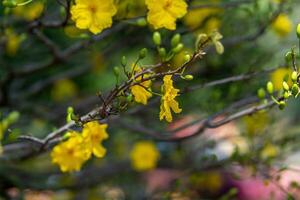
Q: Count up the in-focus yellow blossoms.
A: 6